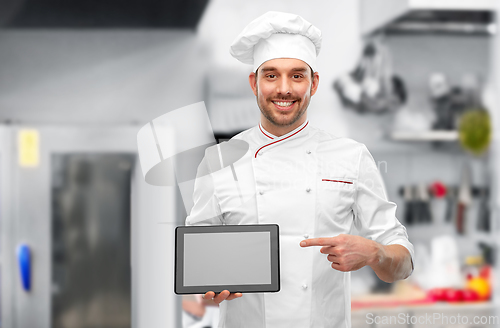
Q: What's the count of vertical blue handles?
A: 1